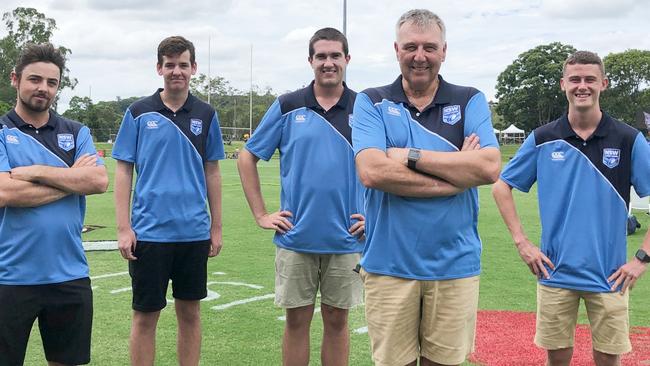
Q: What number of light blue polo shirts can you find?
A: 5